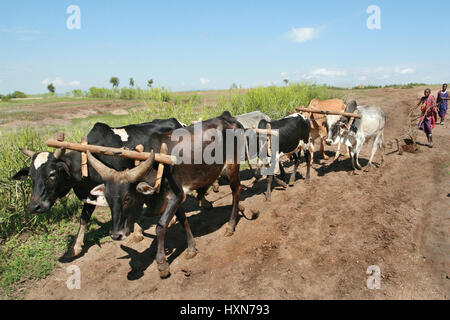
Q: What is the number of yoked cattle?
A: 6